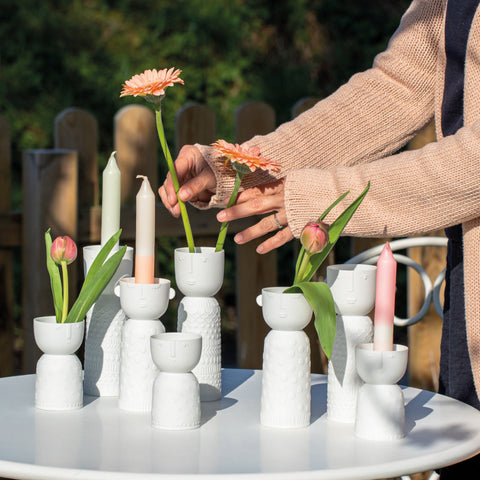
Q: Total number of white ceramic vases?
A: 8